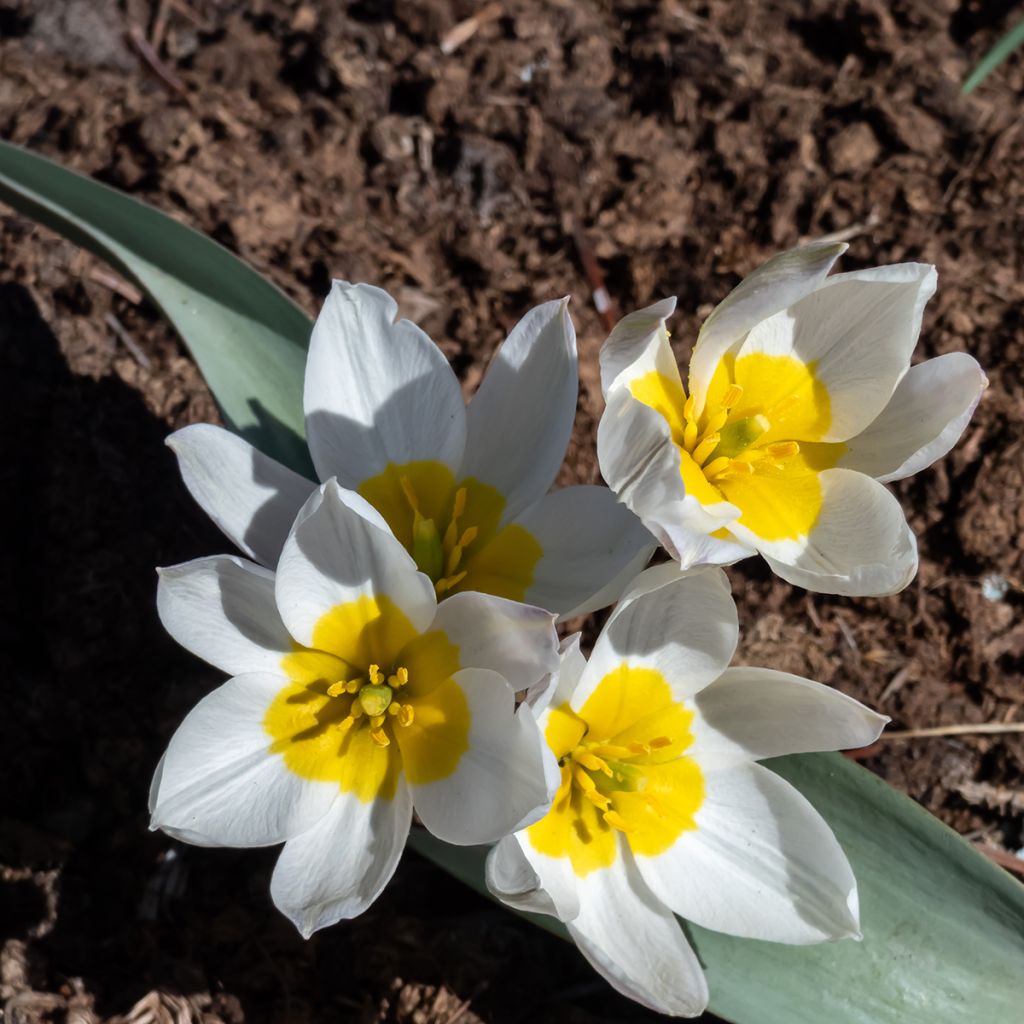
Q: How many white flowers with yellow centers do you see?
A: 4